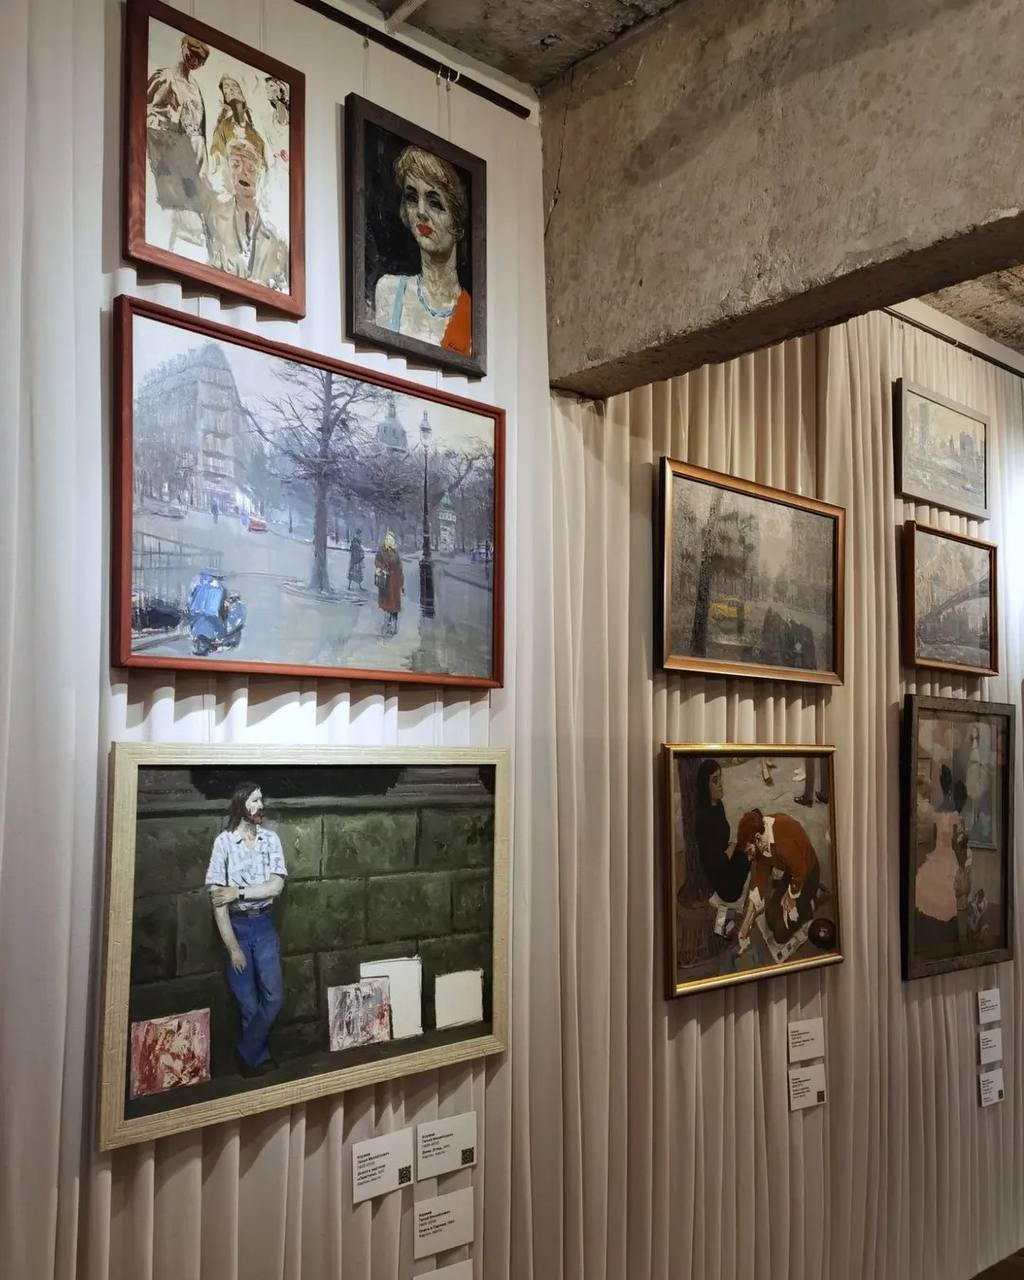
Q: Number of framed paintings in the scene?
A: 9